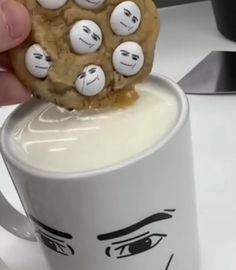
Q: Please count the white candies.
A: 7